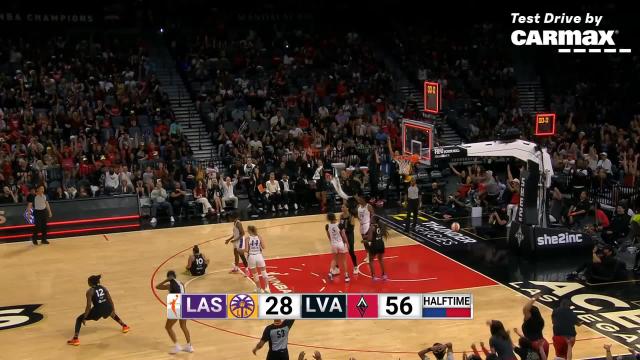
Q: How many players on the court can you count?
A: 9